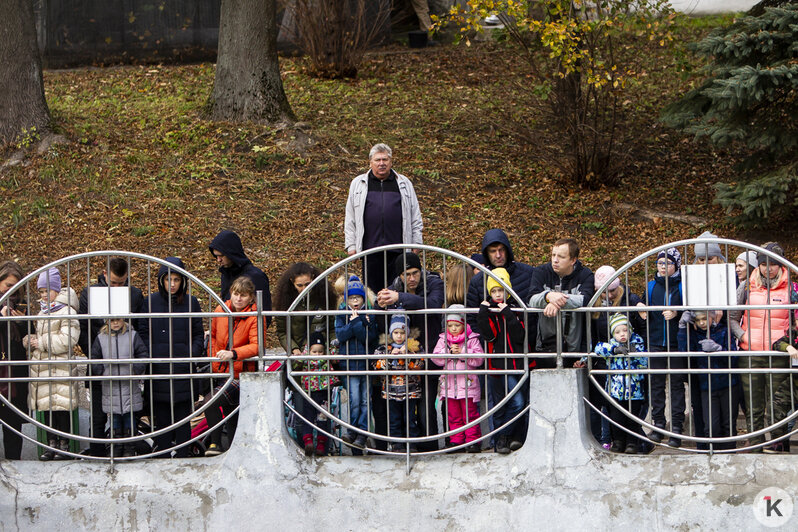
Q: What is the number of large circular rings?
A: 3